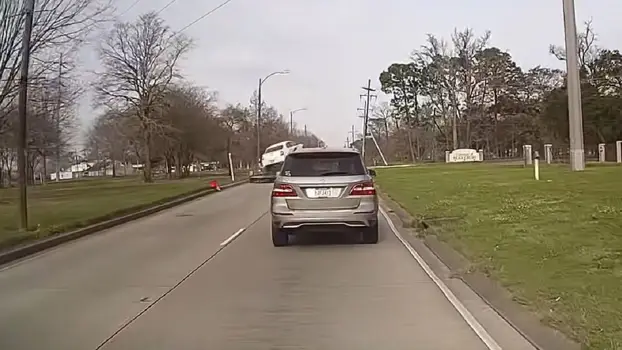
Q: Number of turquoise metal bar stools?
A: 0